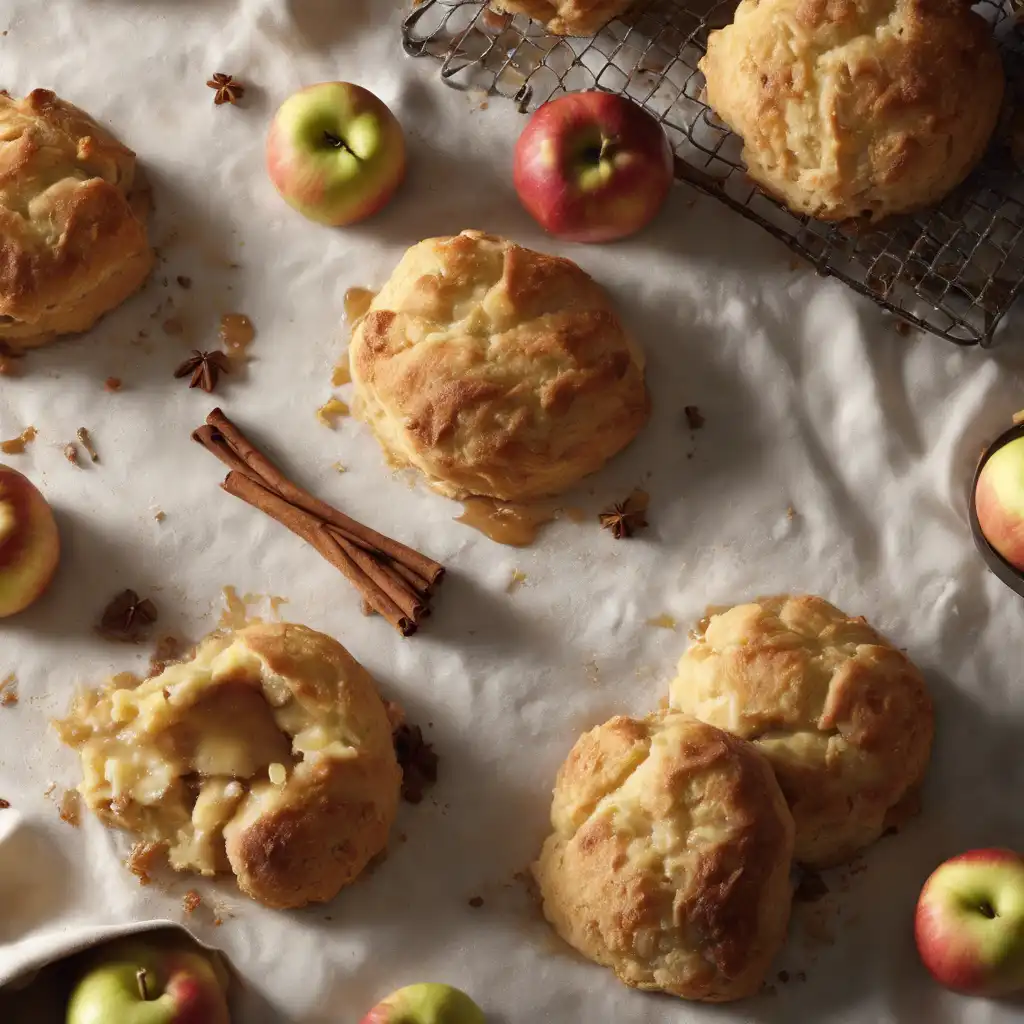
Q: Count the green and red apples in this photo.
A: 7